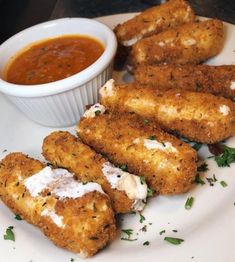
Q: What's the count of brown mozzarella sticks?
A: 7